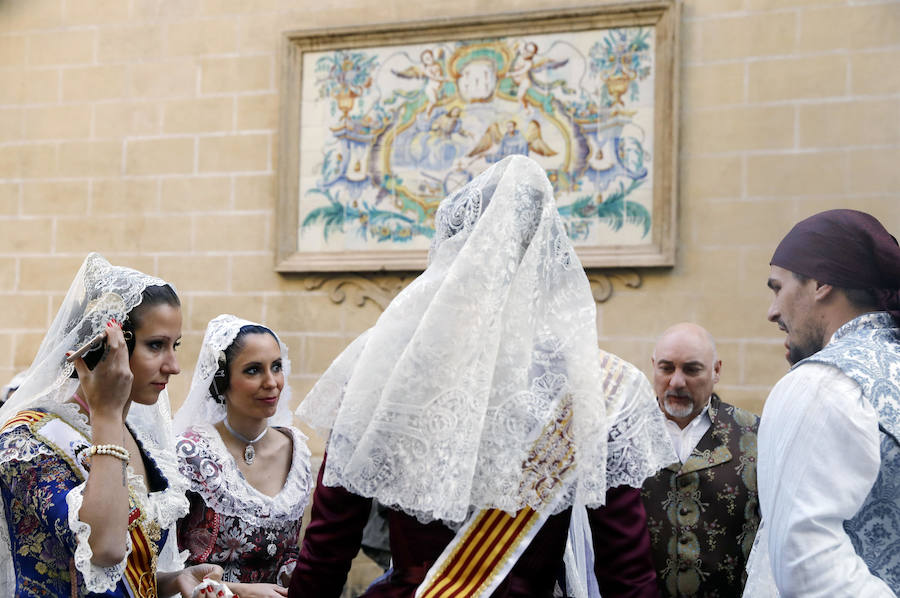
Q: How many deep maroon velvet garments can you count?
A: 1